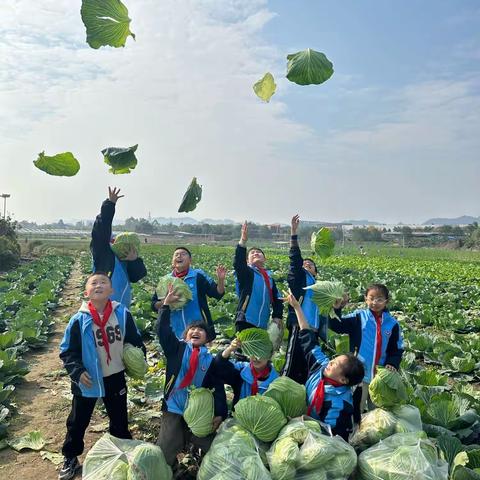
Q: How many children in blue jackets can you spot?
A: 9